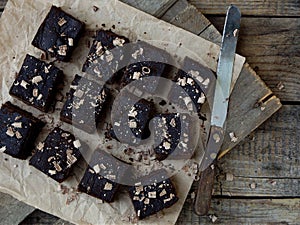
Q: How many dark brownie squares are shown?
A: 12